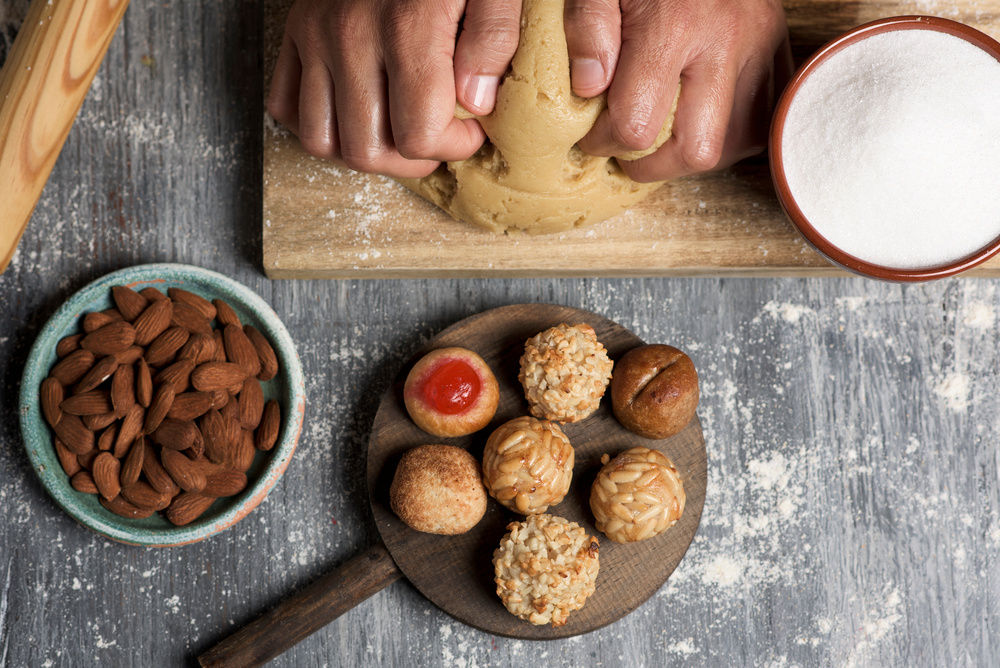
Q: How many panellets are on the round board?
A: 7